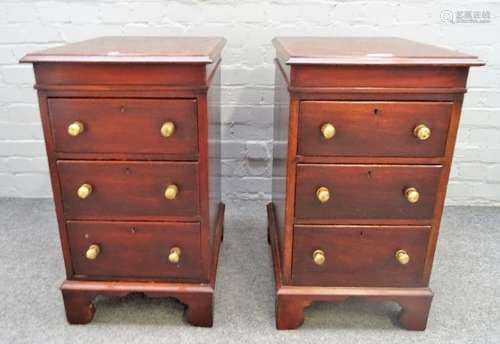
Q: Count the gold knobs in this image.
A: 12